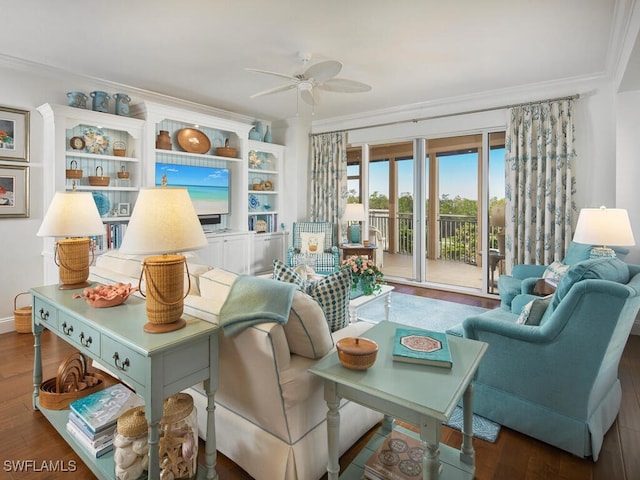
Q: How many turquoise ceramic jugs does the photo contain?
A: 3